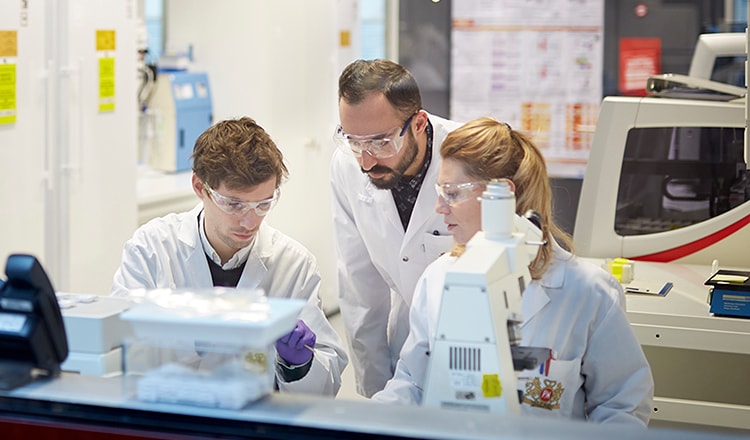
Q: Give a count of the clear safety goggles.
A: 3